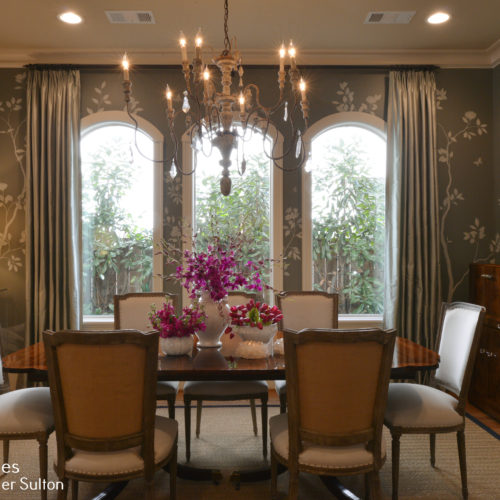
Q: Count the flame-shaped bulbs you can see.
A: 9